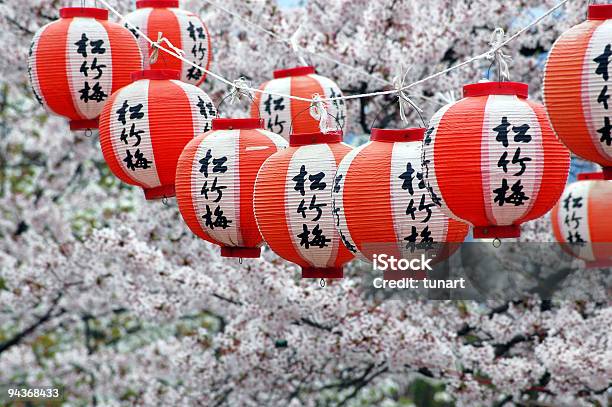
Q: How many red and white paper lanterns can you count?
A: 10